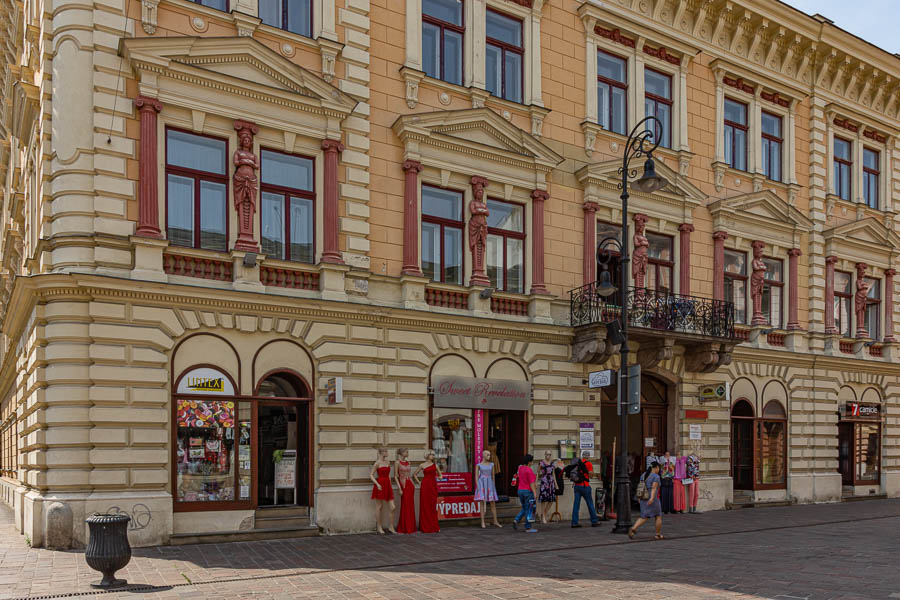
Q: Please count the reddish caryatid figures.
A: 5